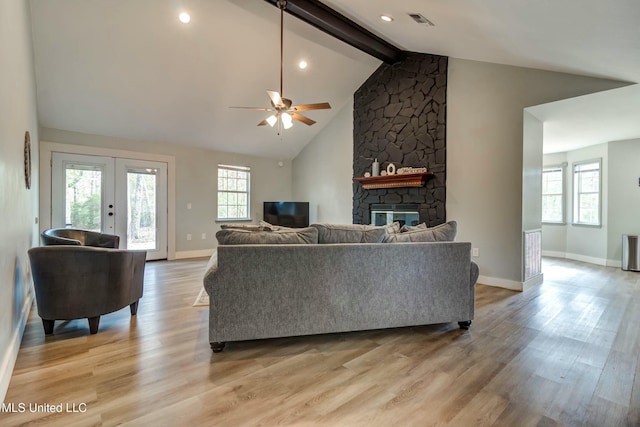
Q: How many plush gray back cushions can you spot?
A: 3